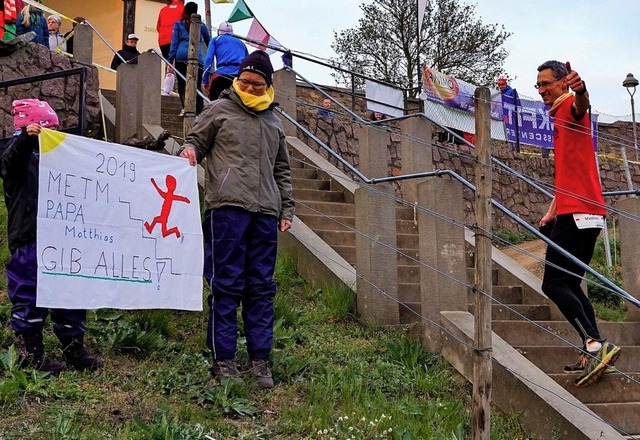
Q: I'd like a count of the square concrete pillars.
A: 9